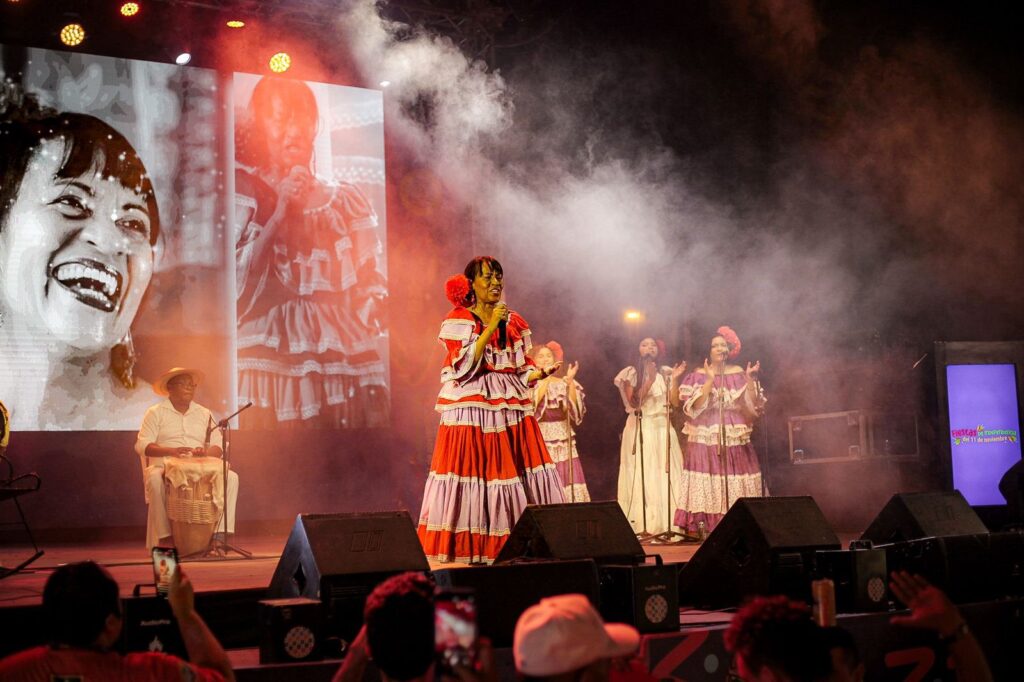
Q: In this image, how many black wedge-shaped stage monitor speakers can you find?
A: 4